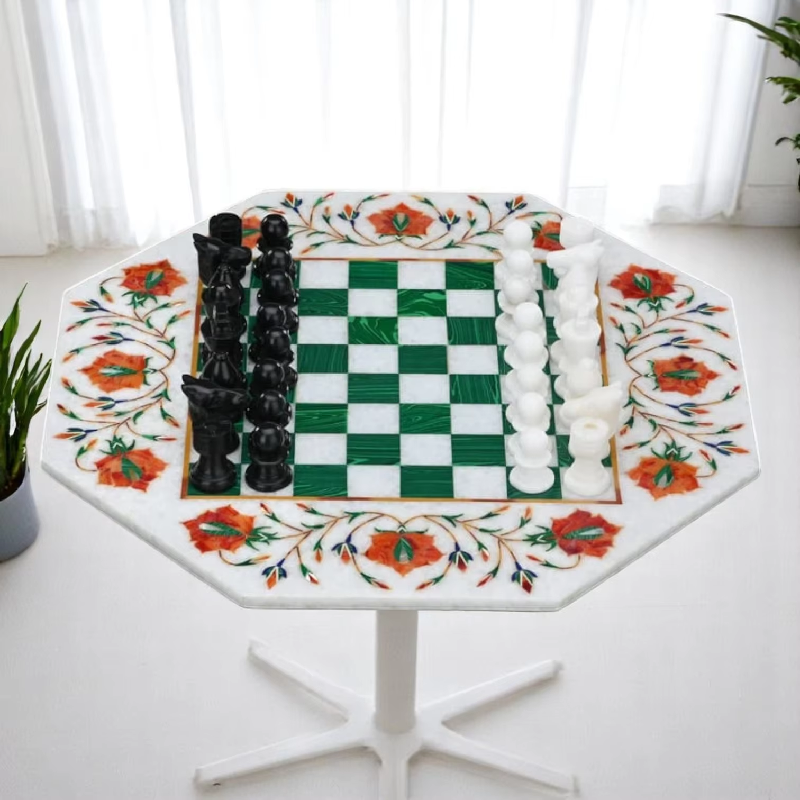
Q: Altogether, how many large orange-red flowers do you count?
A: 12